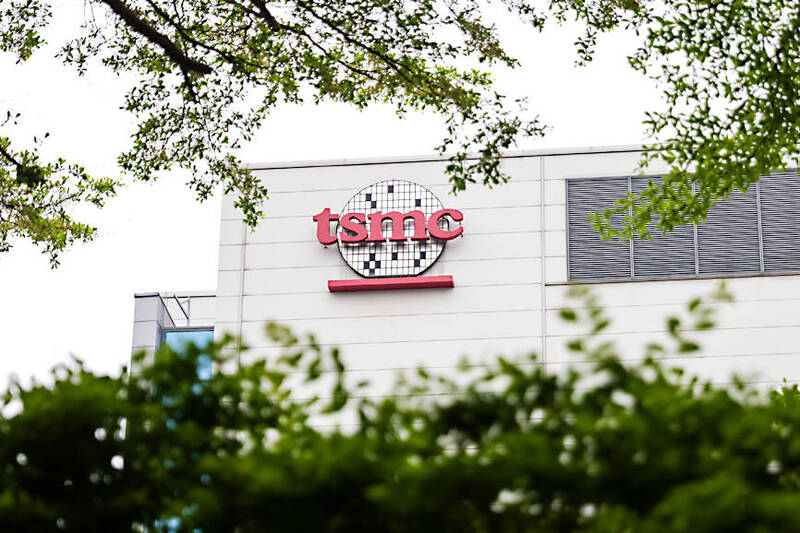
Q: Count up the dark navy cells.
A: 11